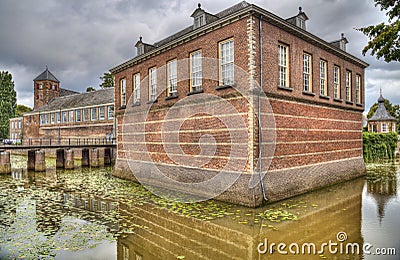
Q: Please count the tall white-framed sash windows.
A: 12